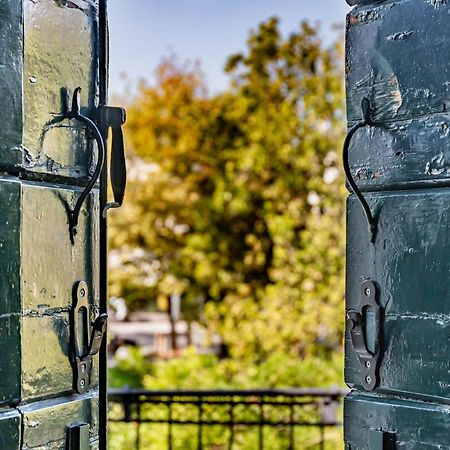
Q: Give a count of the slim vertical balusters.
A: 7